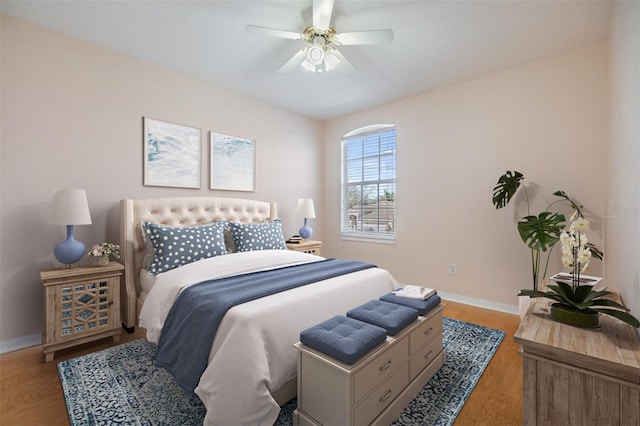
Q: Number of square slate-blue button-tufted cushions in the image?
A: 3